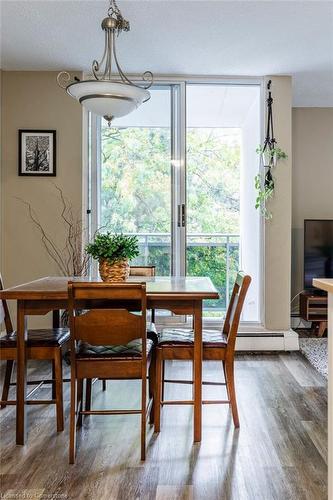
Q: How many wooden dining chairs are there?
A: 4